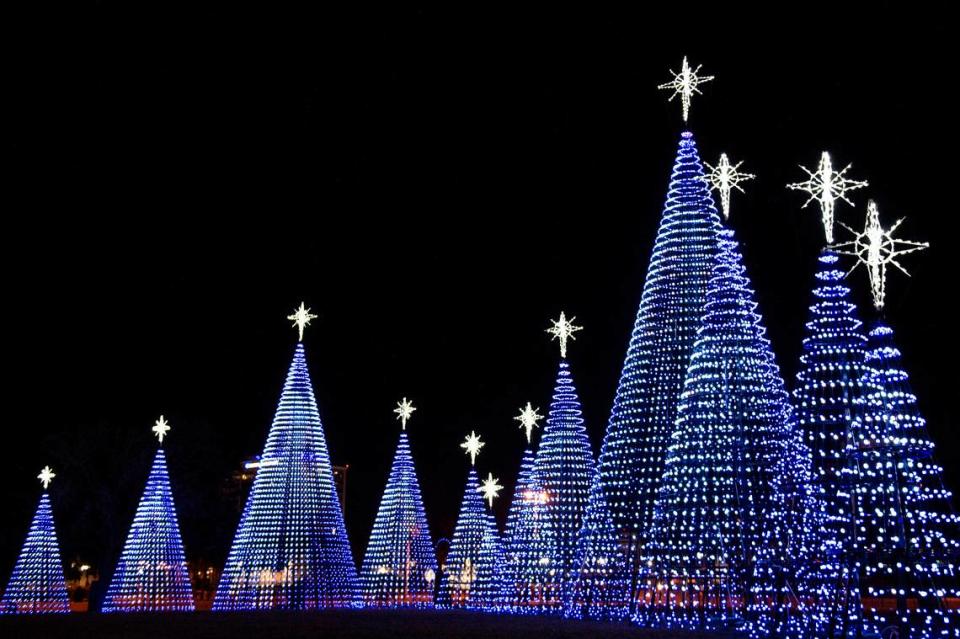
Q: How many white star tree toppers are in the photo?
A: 12